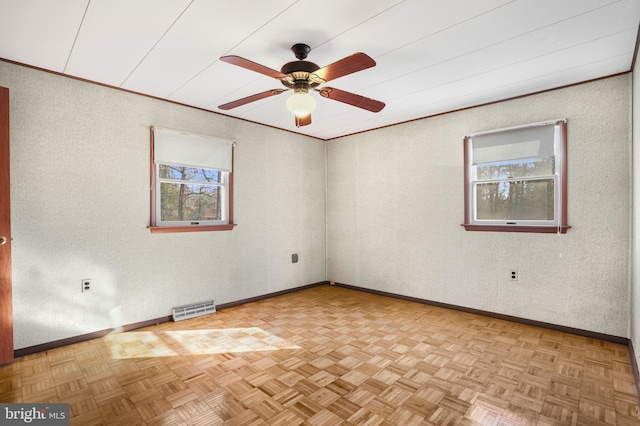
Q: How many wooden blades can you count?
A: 5